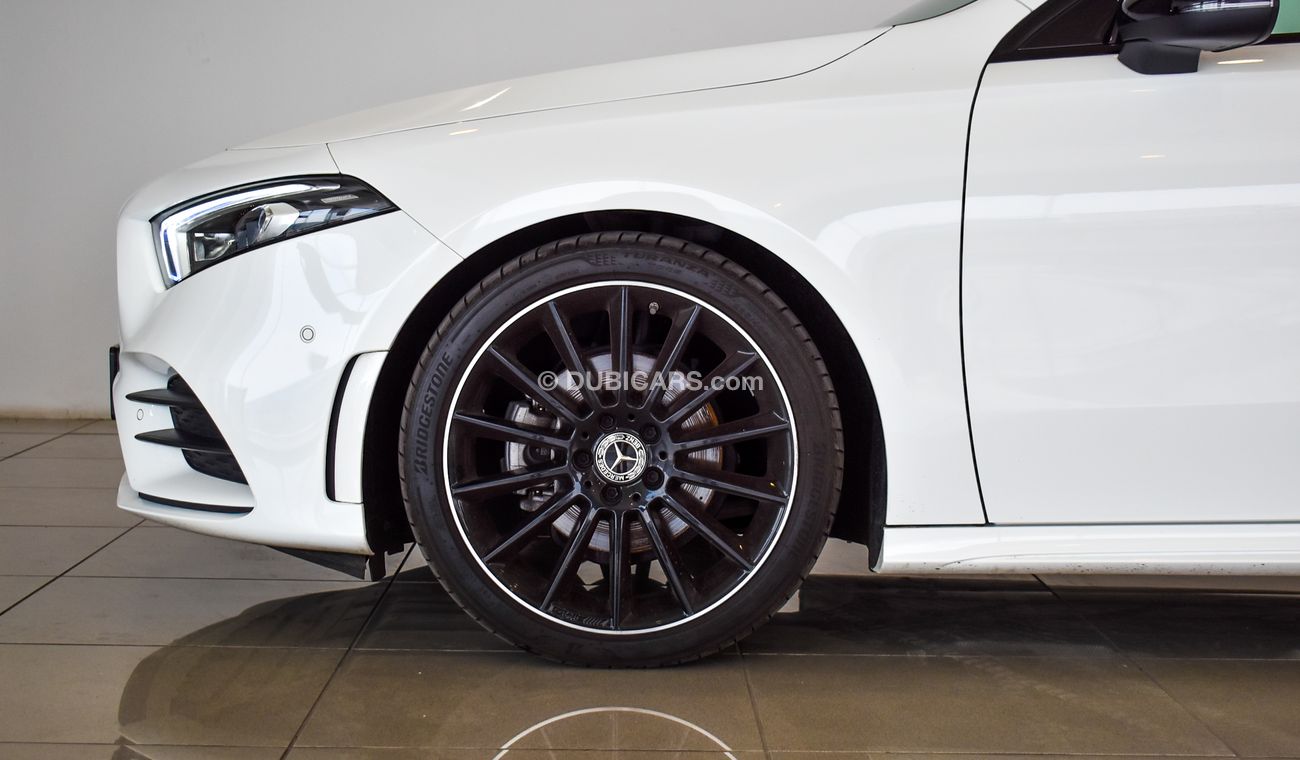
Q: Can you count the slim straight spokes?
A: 14